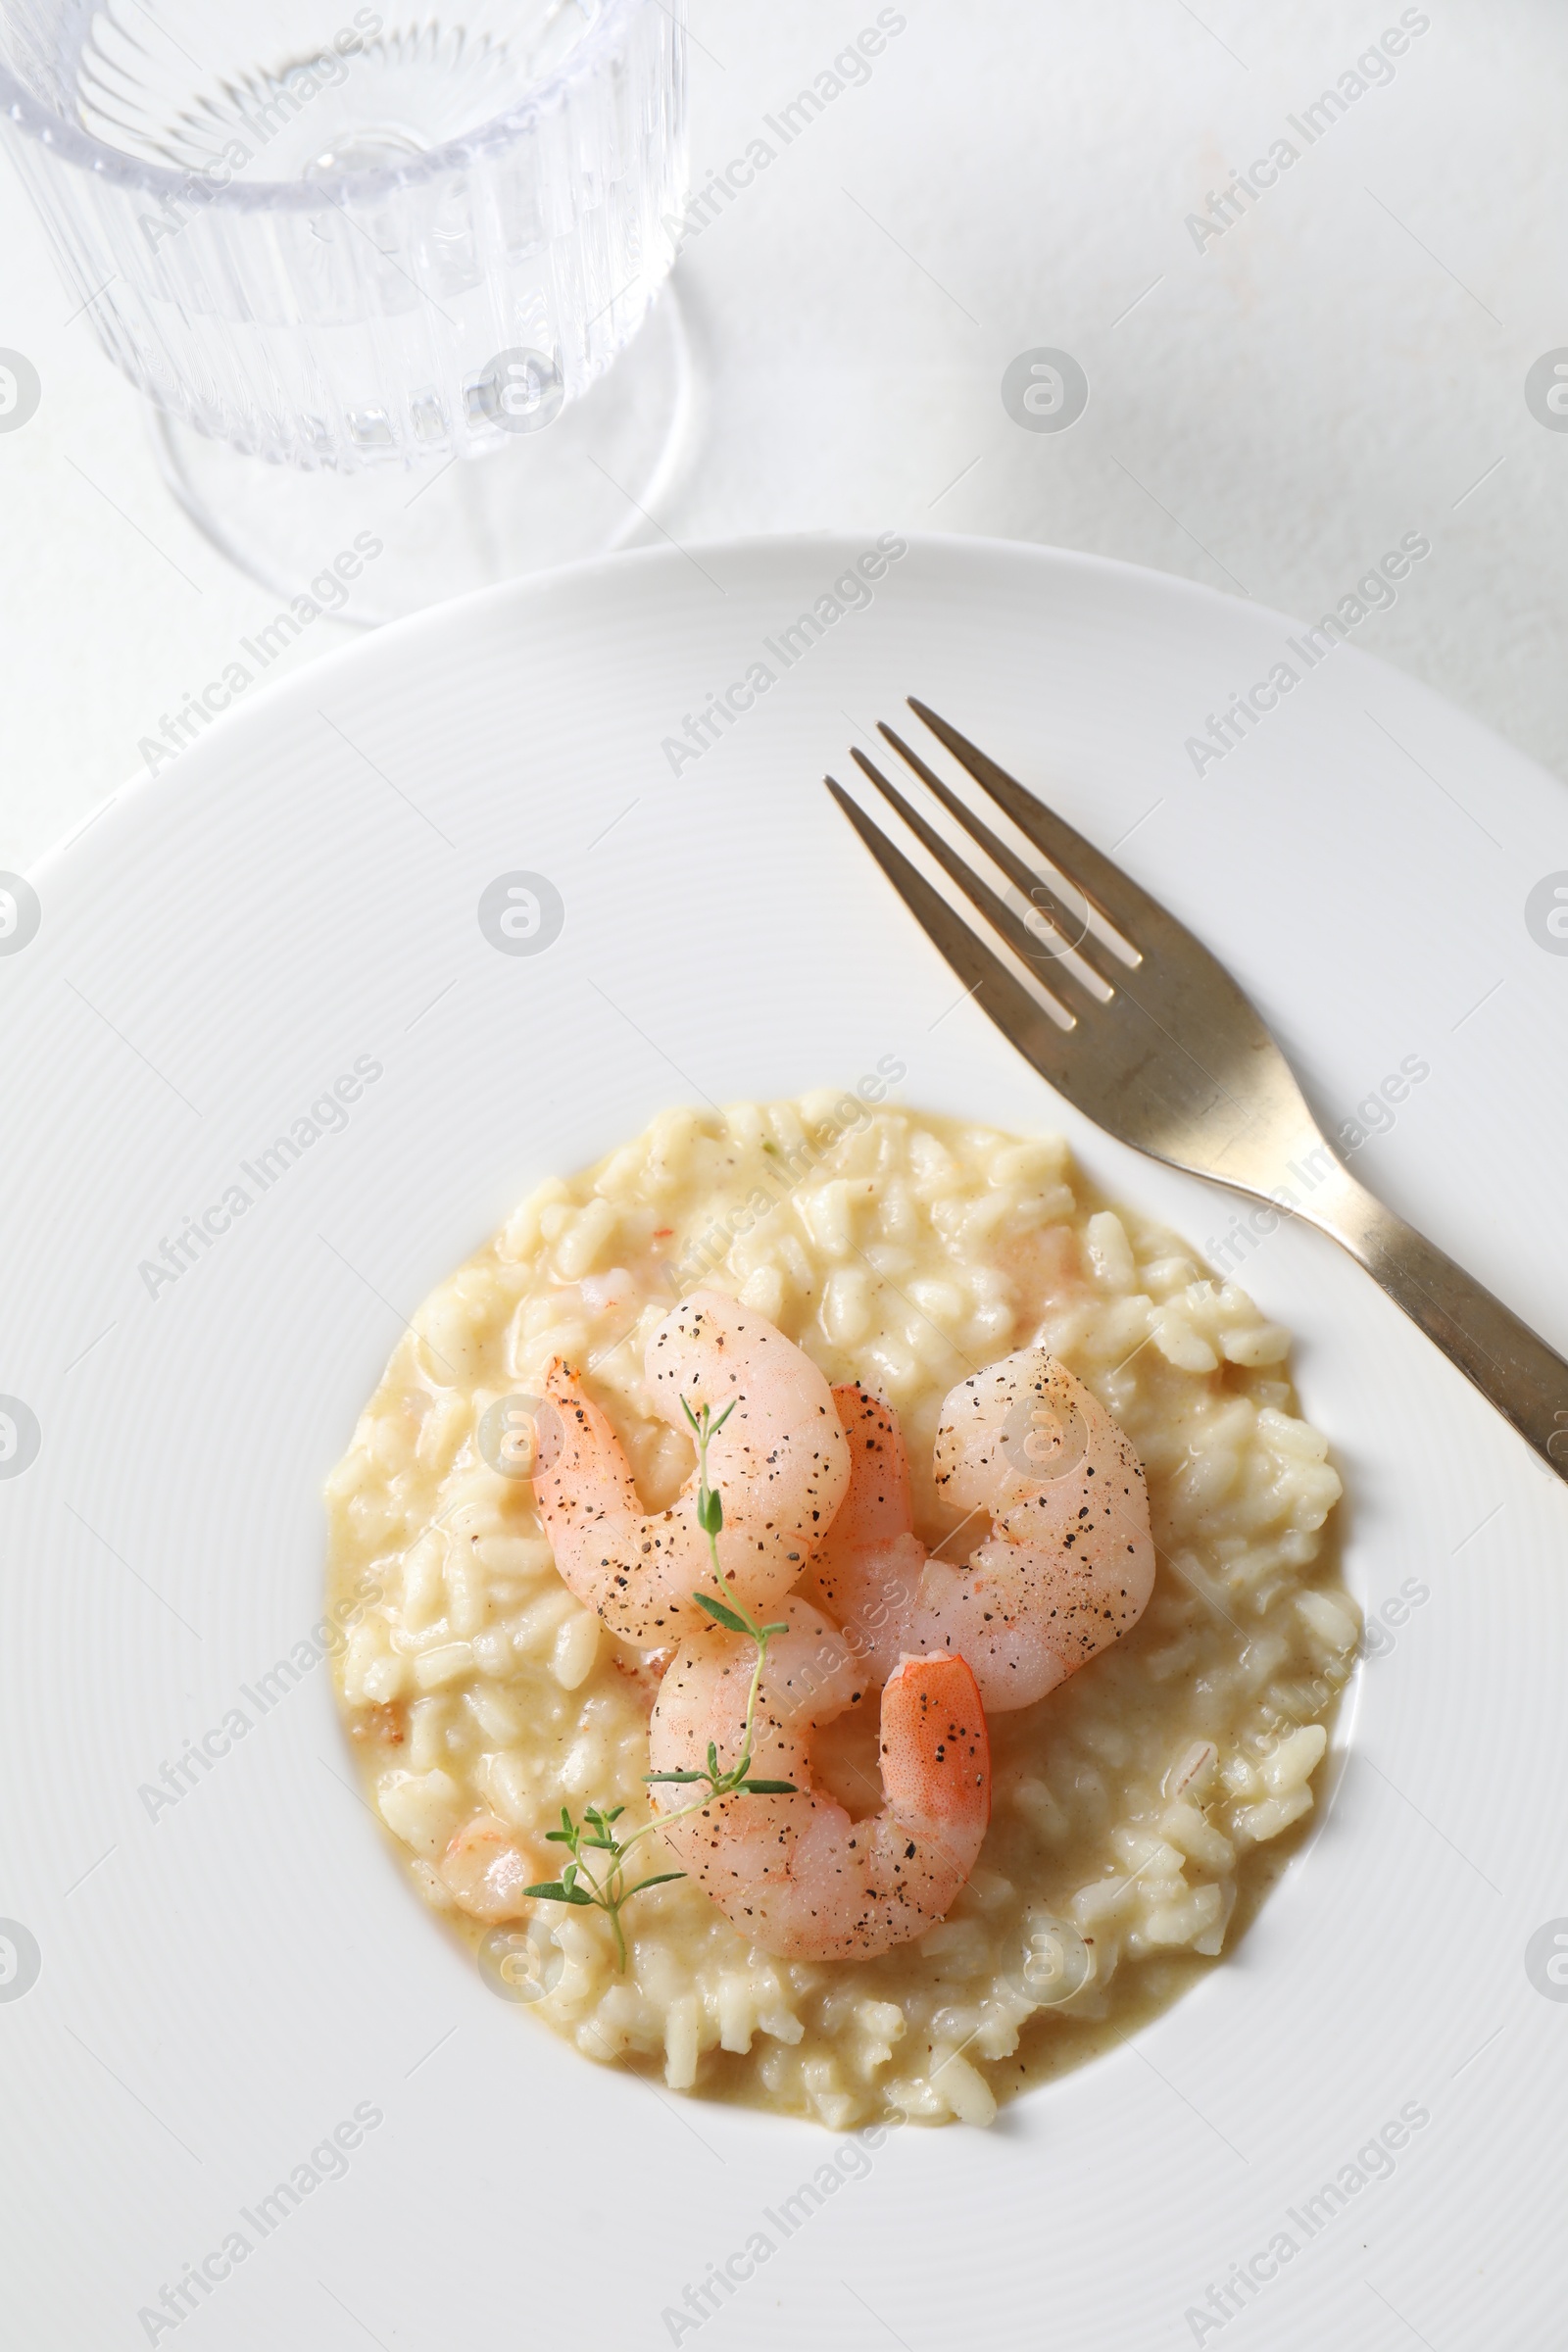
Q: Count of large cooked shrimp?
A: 3